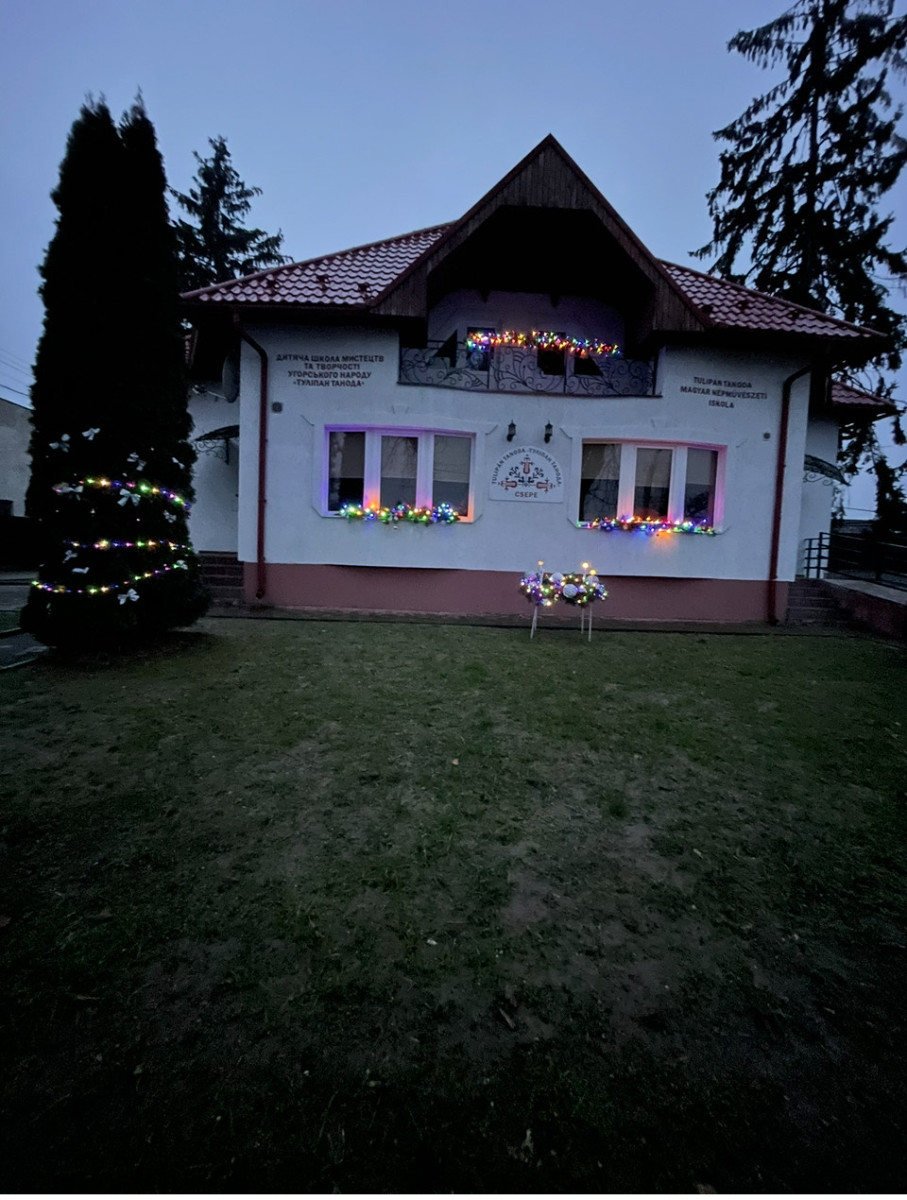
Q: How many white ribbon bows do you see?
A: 11